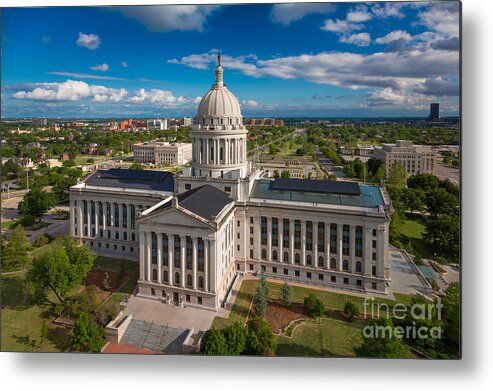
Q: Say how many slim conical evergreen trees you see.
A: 2